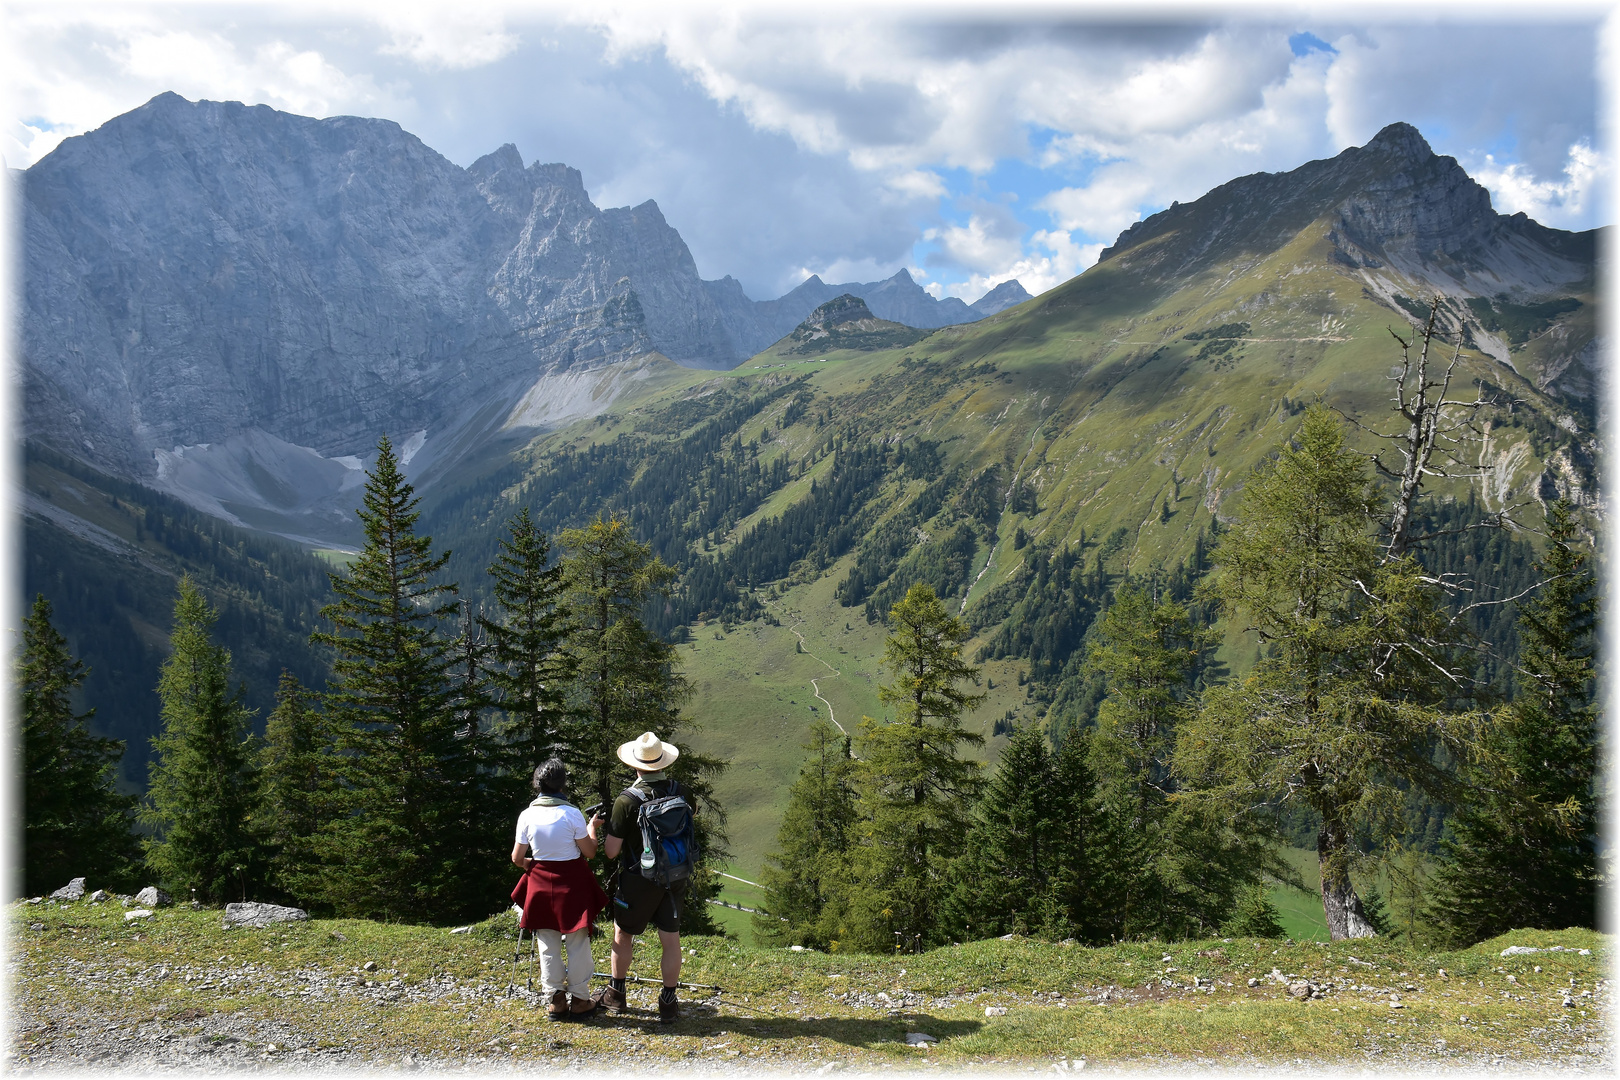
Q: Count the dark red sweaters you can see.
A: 1